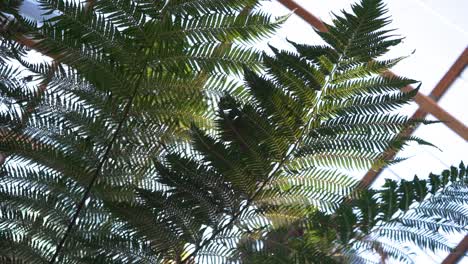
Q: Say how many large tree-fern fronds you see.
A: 3